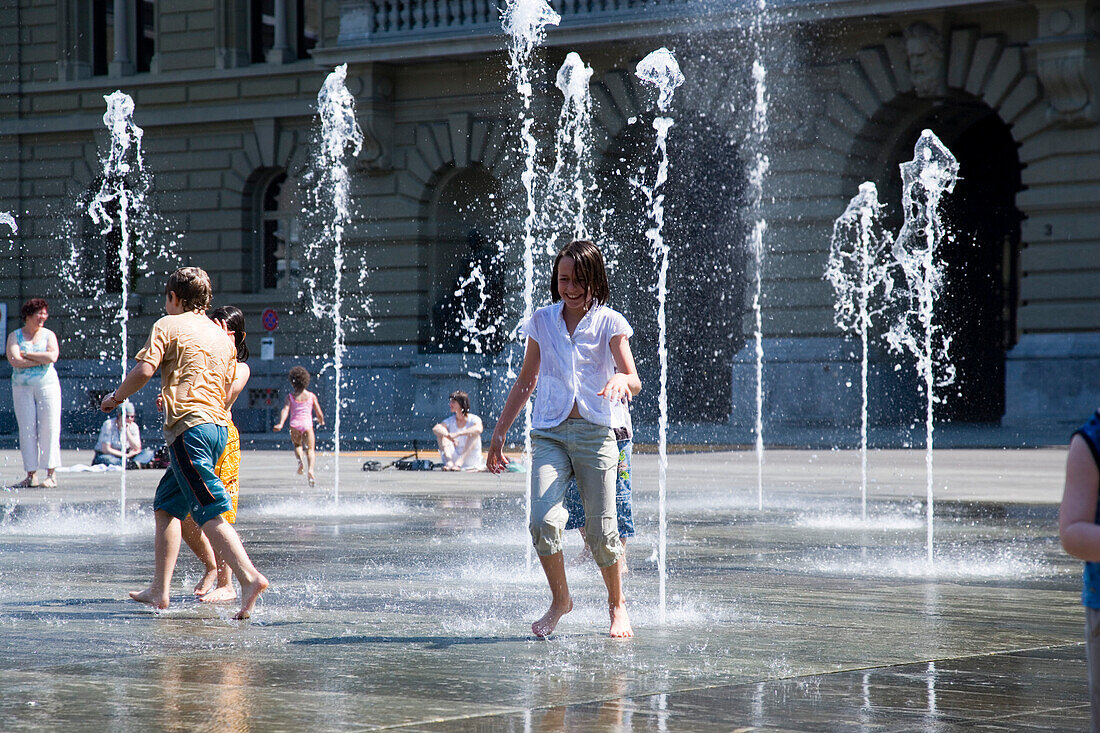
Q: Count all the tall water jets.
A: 8